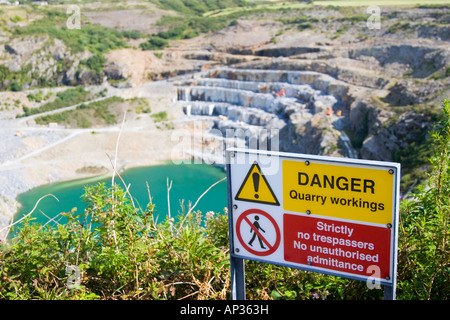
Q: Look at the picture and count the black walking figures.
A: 1